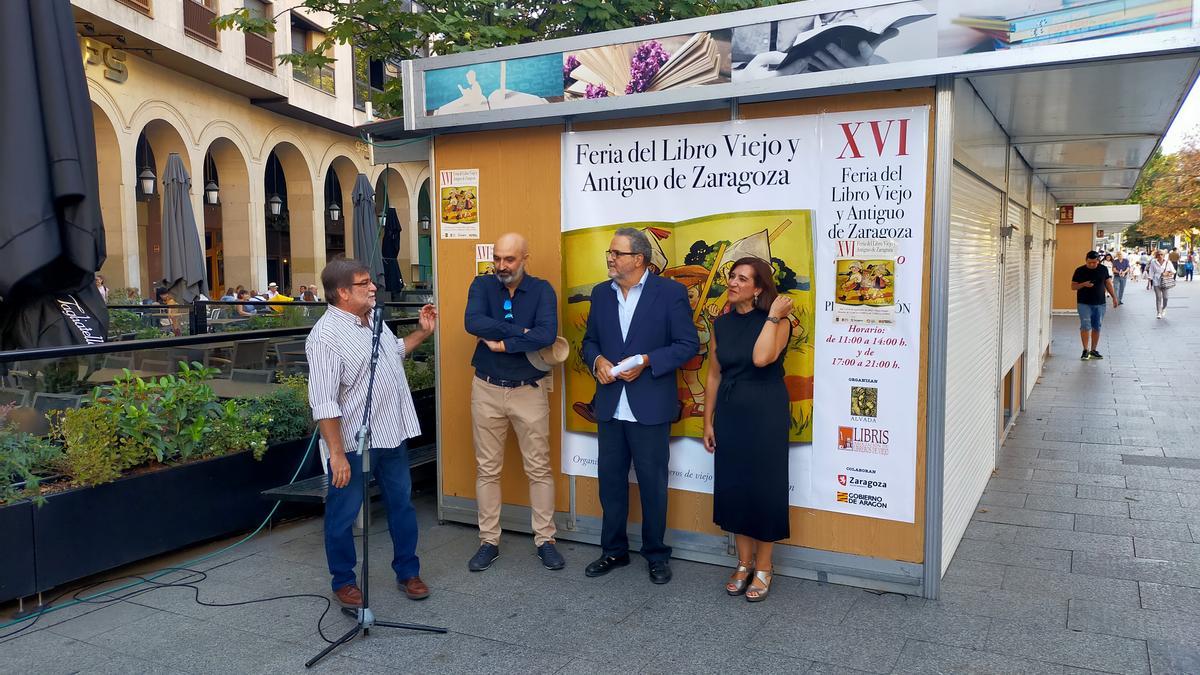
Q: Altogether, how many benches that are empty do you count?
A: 1